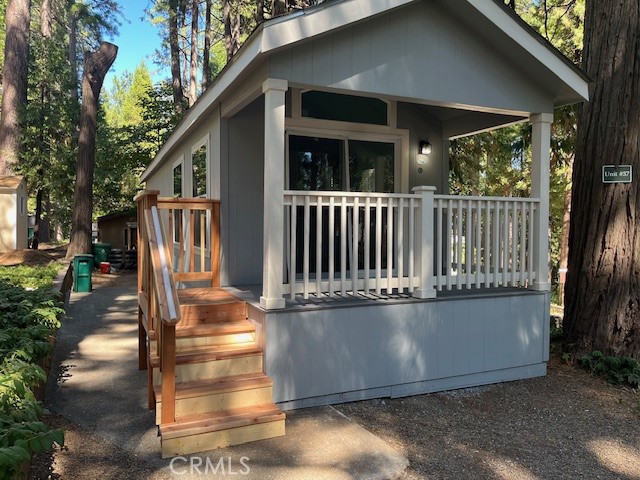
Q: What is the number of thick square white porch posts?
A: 3